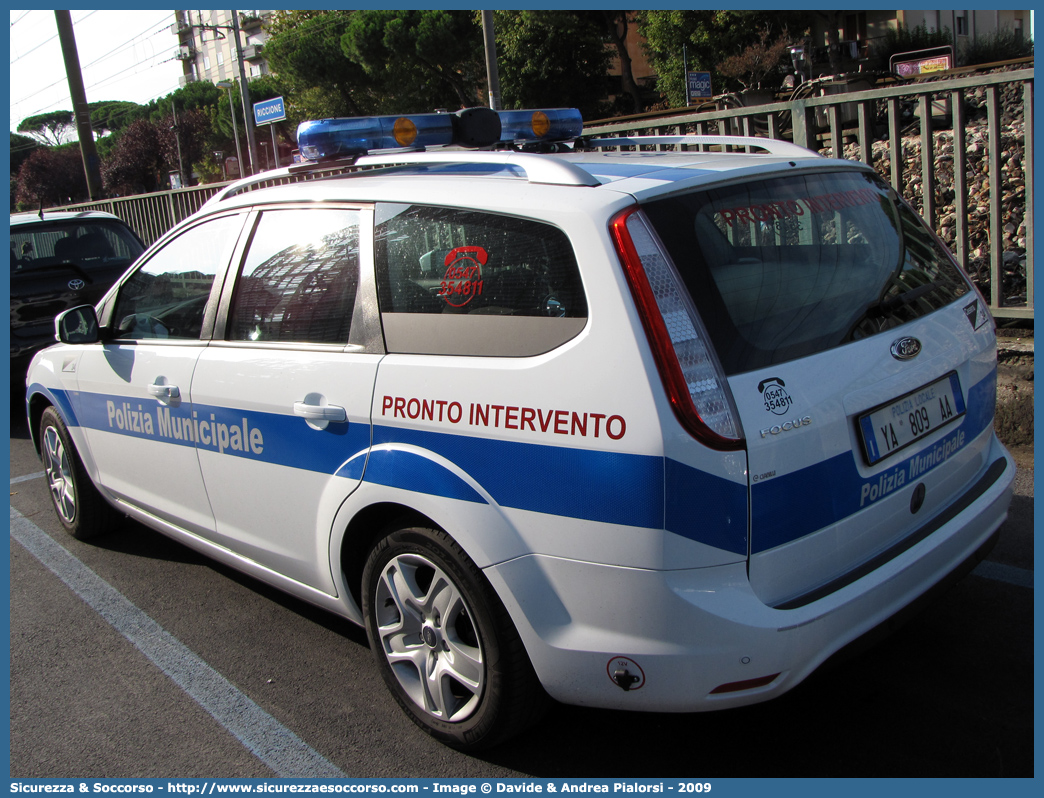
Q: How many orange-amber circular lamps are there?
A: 2